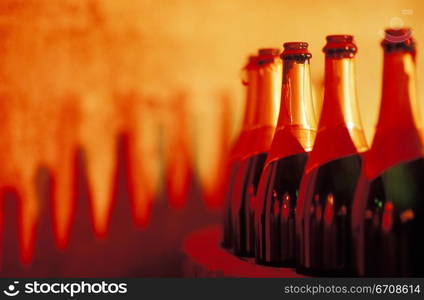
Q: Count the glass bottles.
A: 5